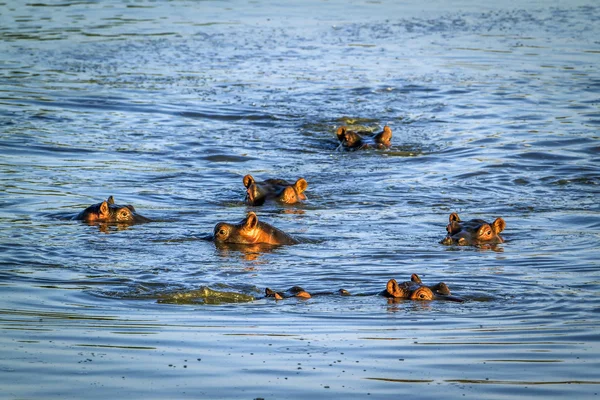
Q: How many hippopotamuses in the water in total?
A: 7